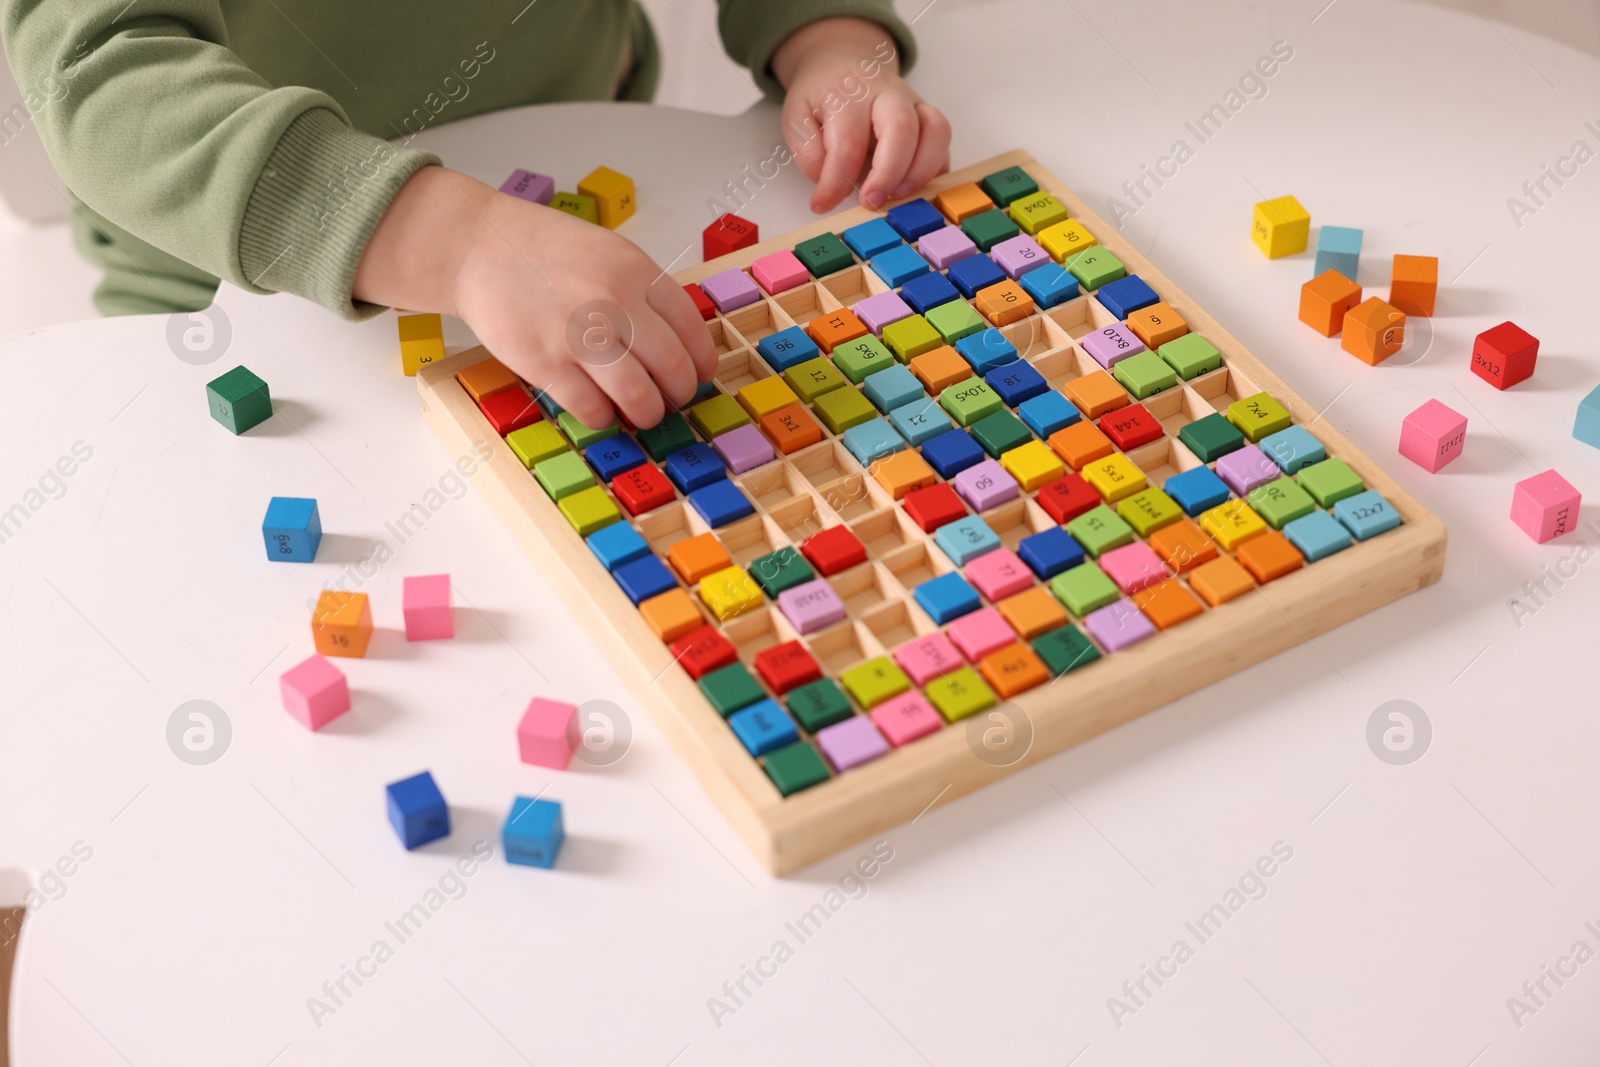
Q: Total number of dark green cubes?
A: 12